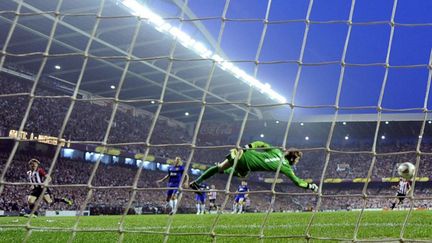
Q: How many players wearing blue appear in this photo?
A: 3